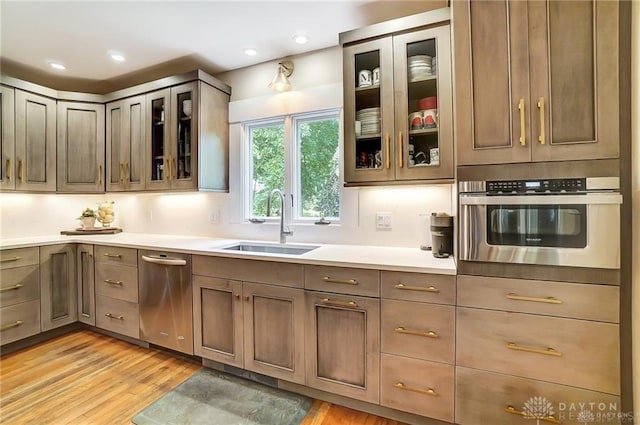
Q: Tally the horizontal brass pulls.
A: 14